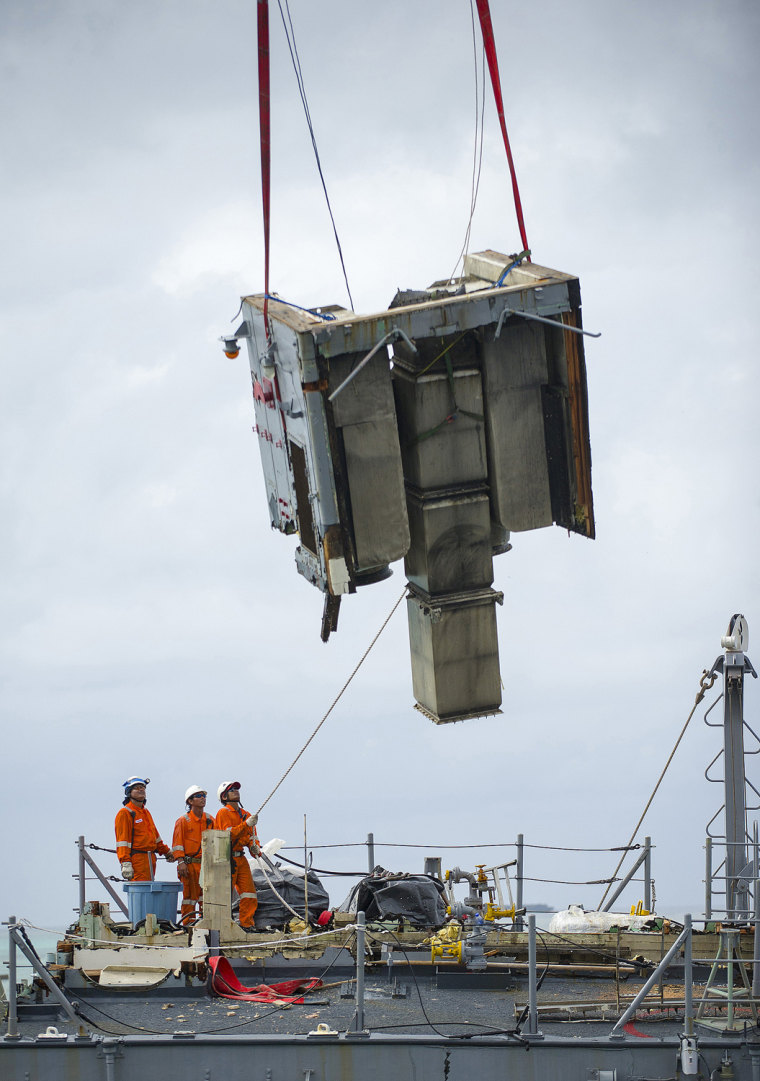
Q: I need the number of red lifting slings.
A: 2